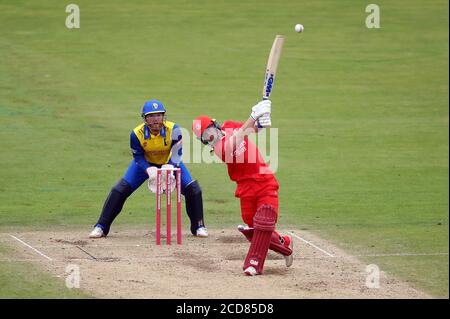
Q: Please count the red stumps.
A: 3